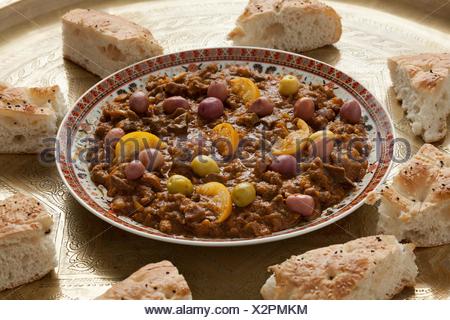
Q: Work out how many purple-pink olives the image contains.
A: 13